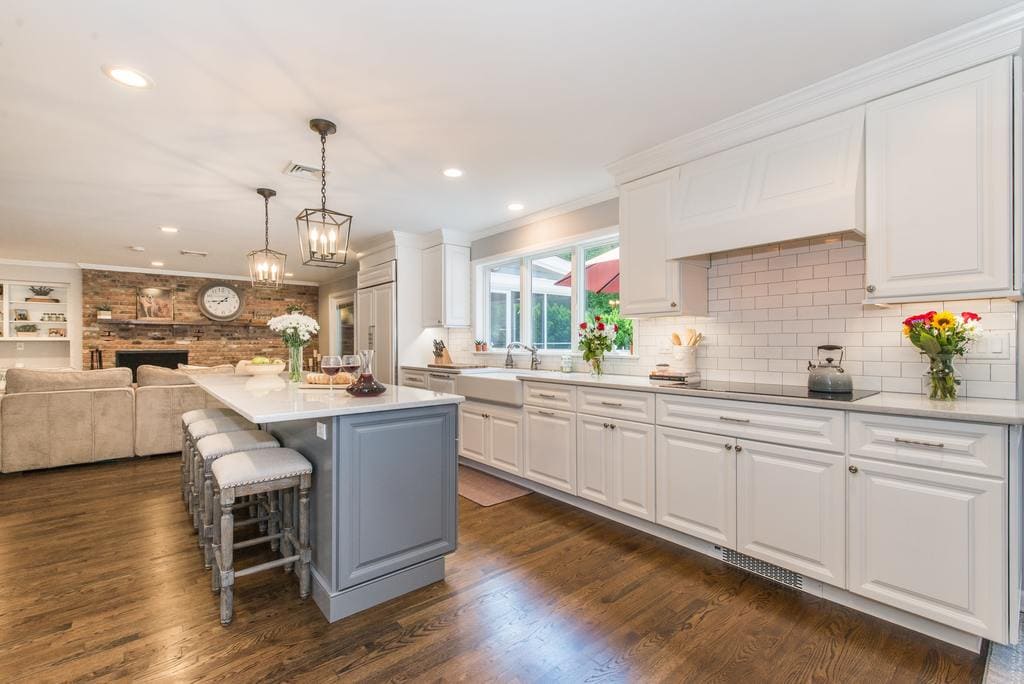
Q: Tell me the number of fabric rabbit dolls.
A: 0